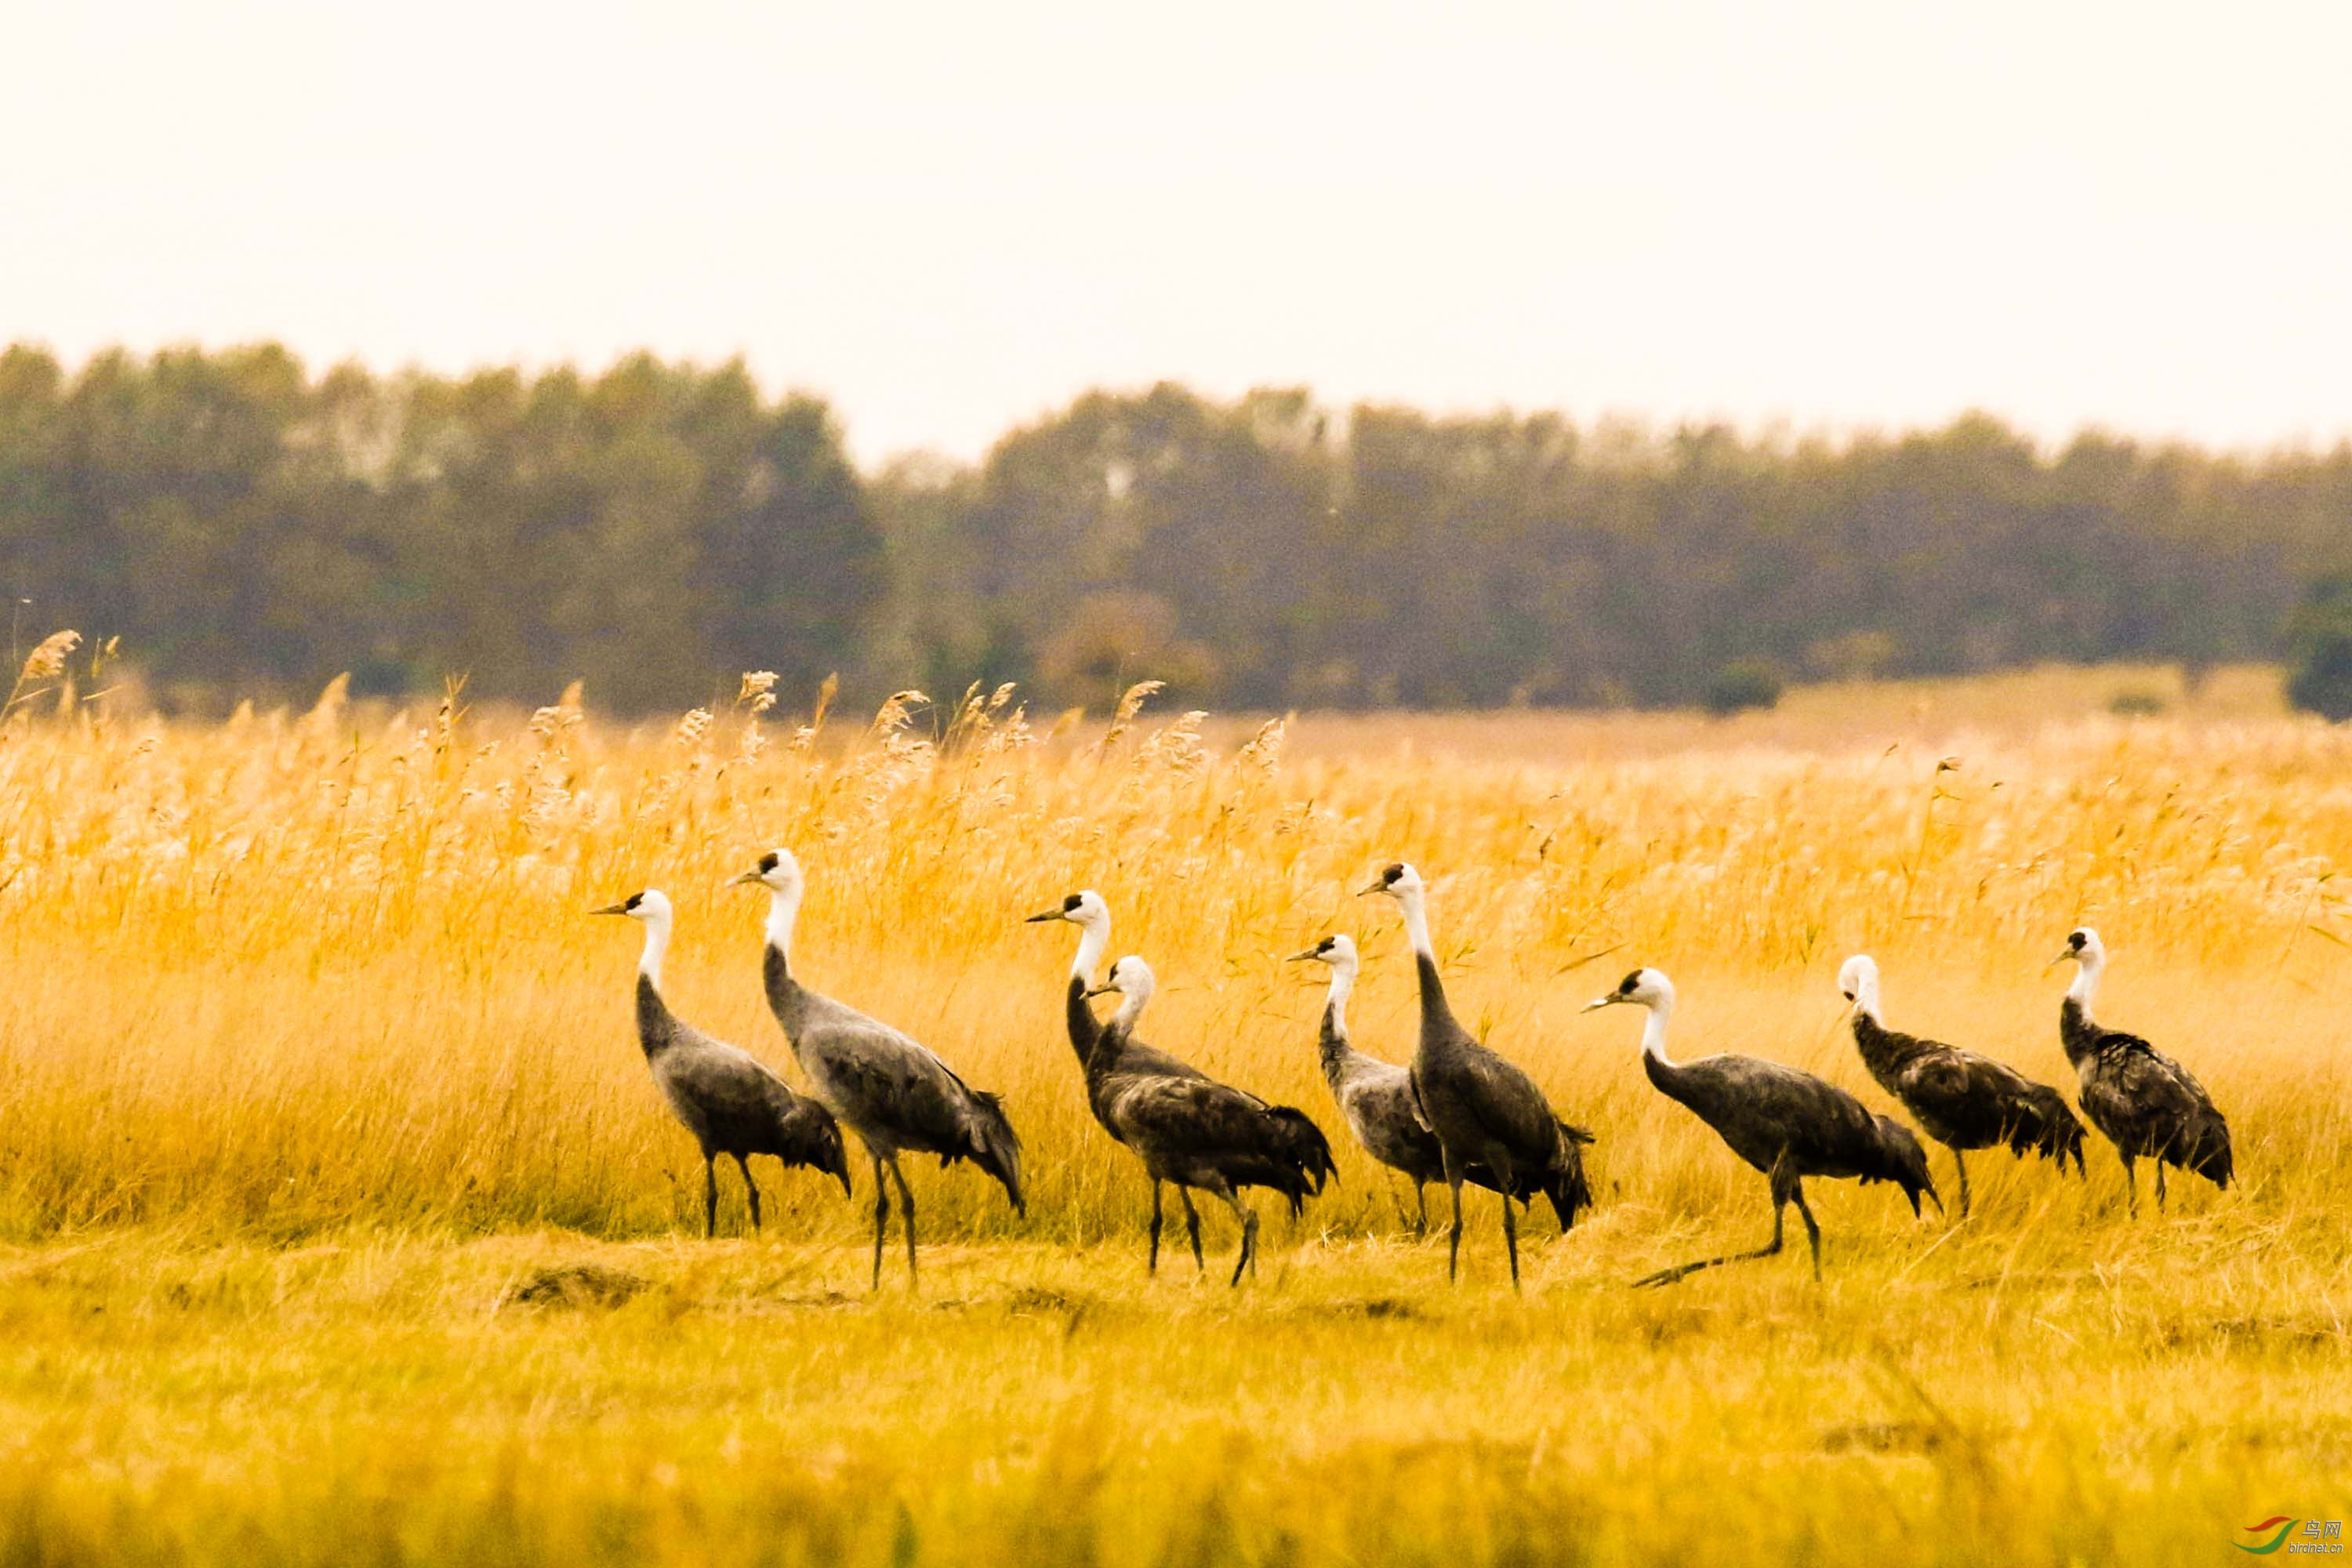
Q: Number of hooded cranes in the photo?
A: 9